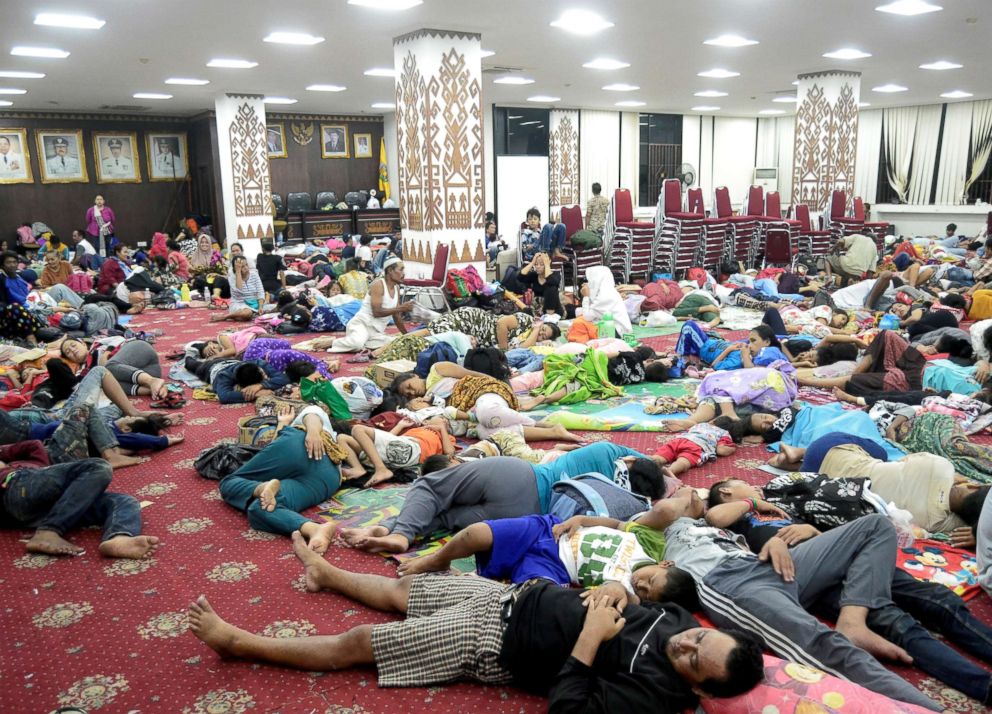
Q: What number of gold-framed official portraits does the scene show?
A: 7